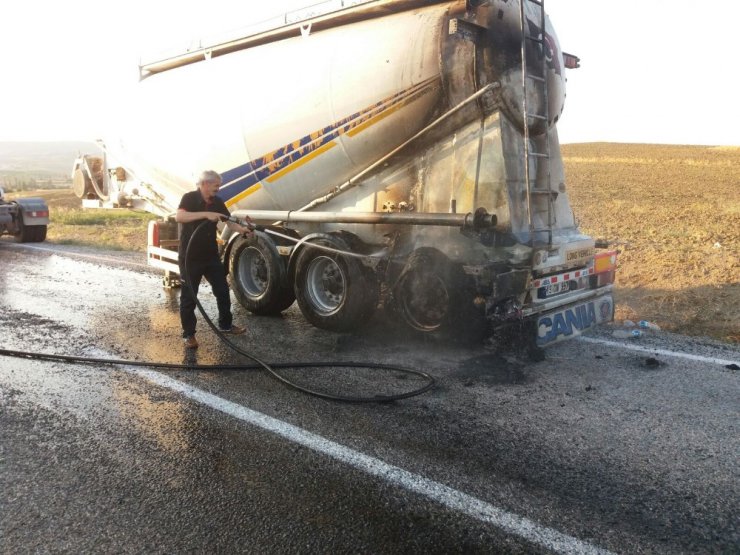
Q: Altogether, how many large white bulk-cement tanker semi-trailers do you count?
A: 1